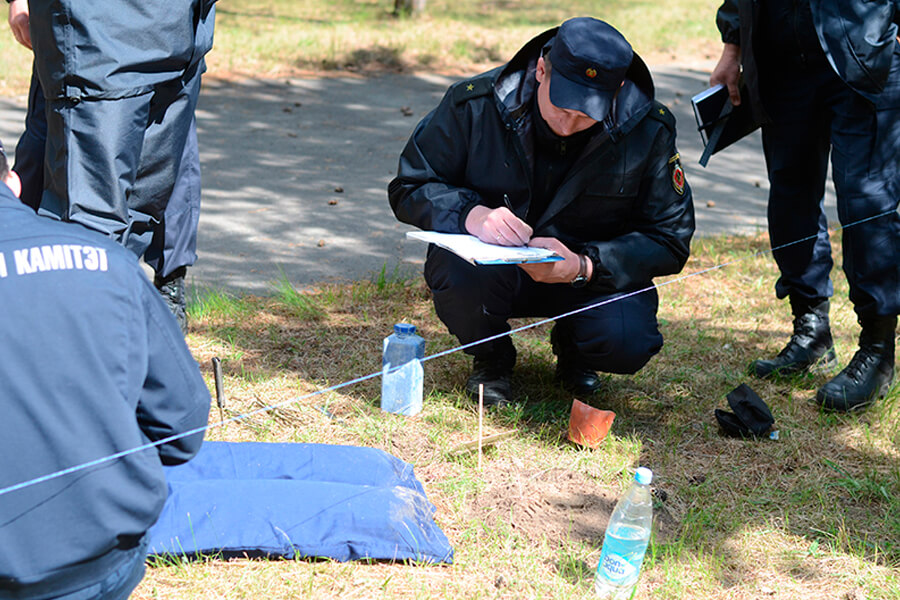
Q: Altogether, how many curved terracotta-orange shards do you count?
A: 1